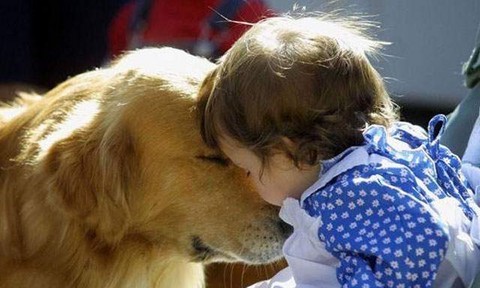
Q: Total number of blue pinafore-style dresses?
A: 1